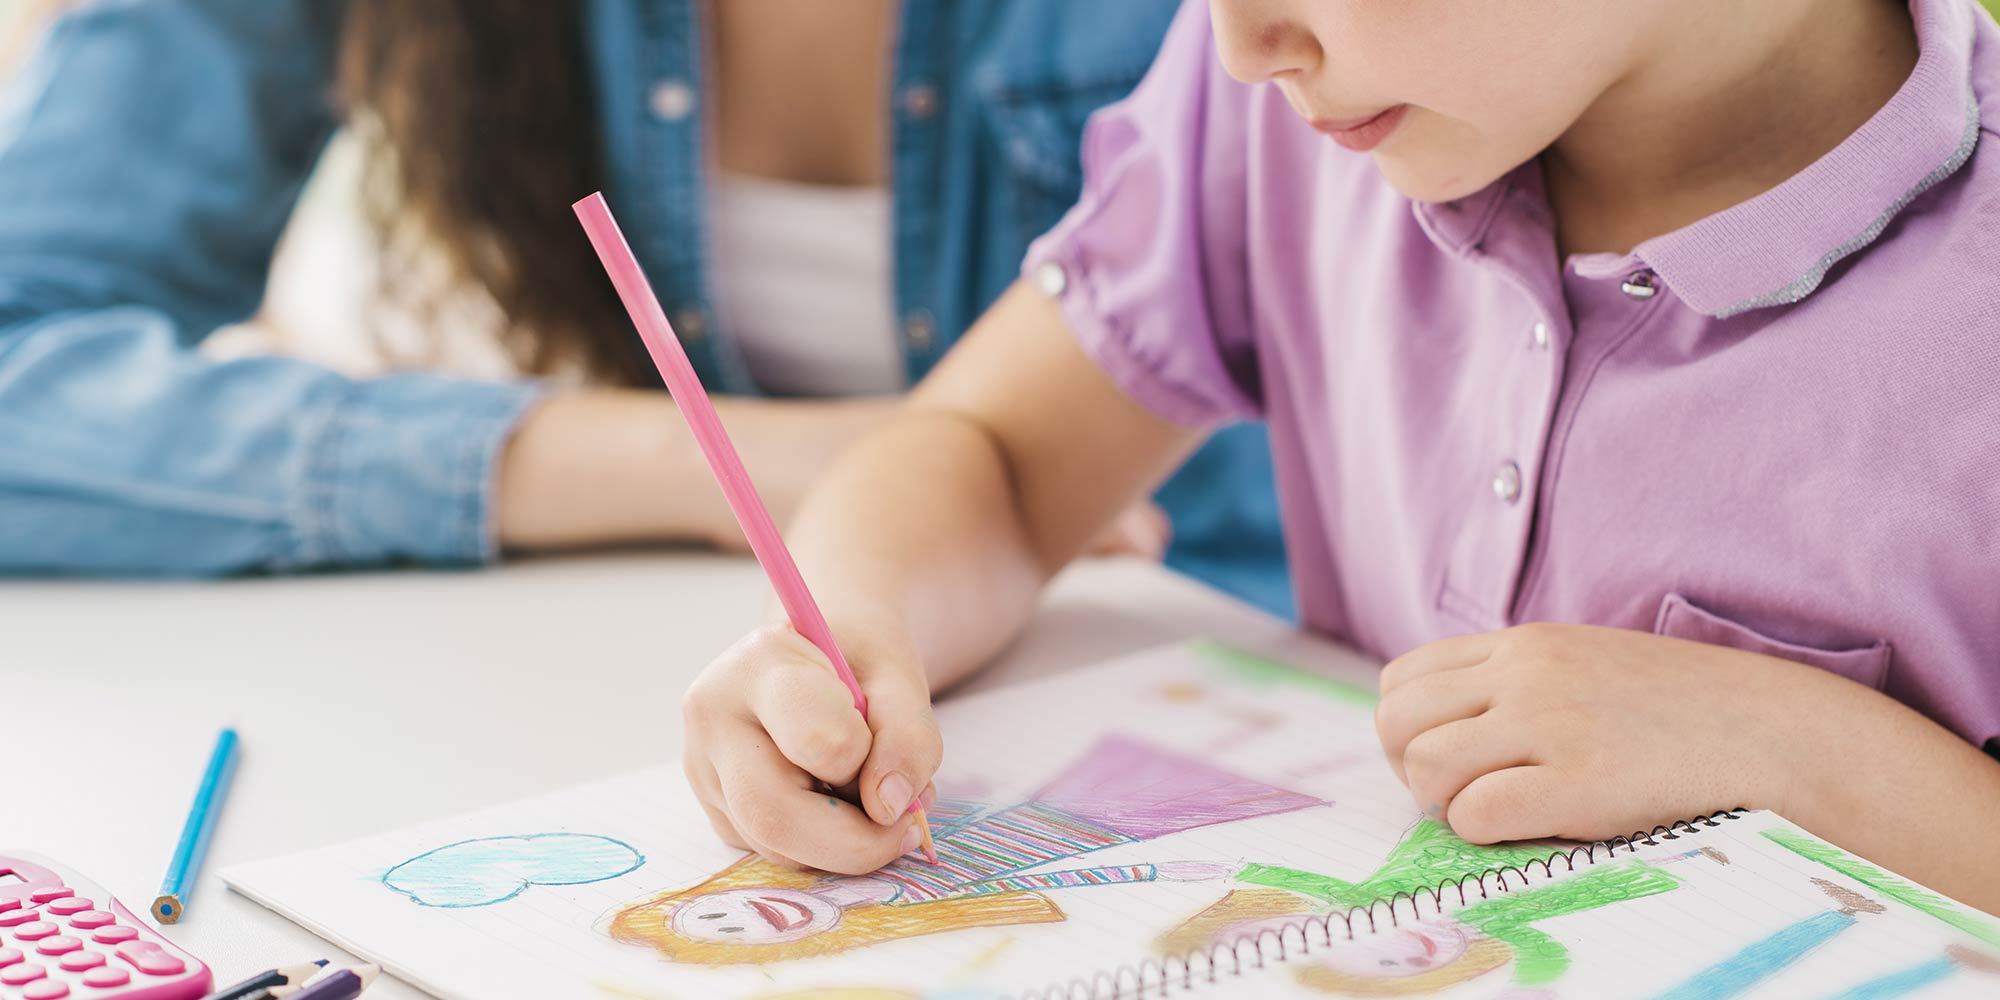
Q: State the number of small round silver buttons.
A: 4